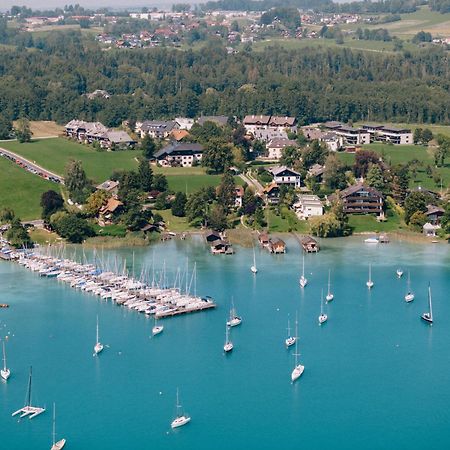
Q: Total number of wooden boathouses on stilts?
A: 5